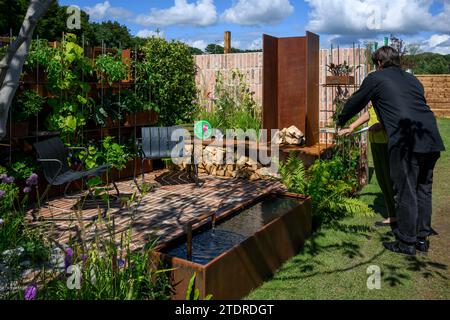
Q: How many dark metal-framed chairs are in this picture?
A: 2